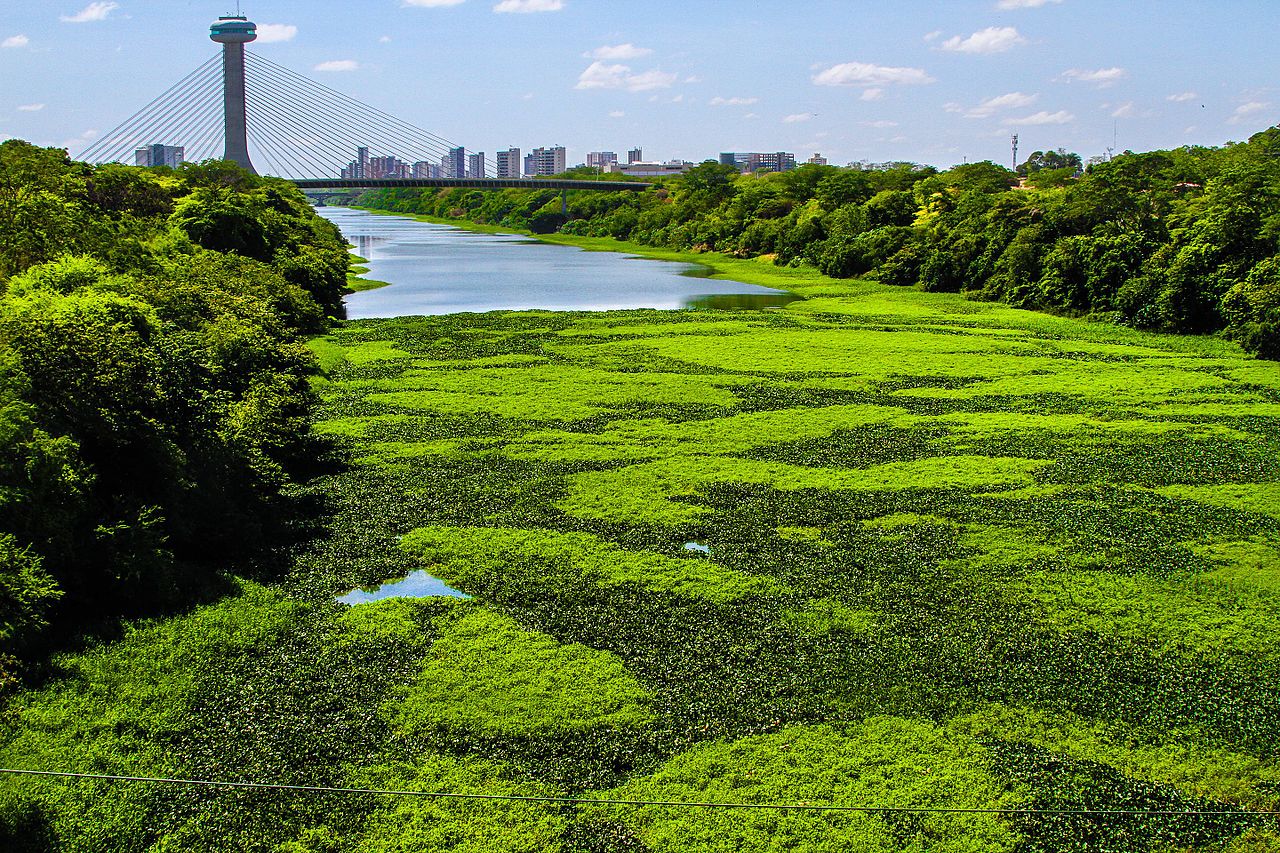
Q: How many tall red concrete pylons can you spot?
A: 0